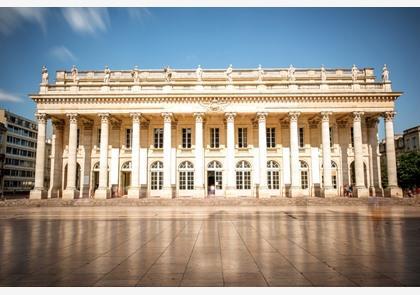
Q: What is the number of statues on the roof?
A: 12